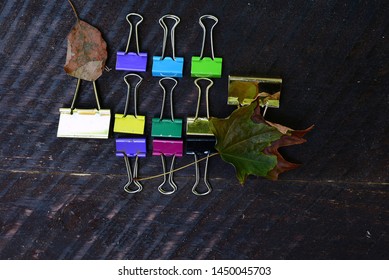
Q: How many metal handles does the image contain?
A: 11